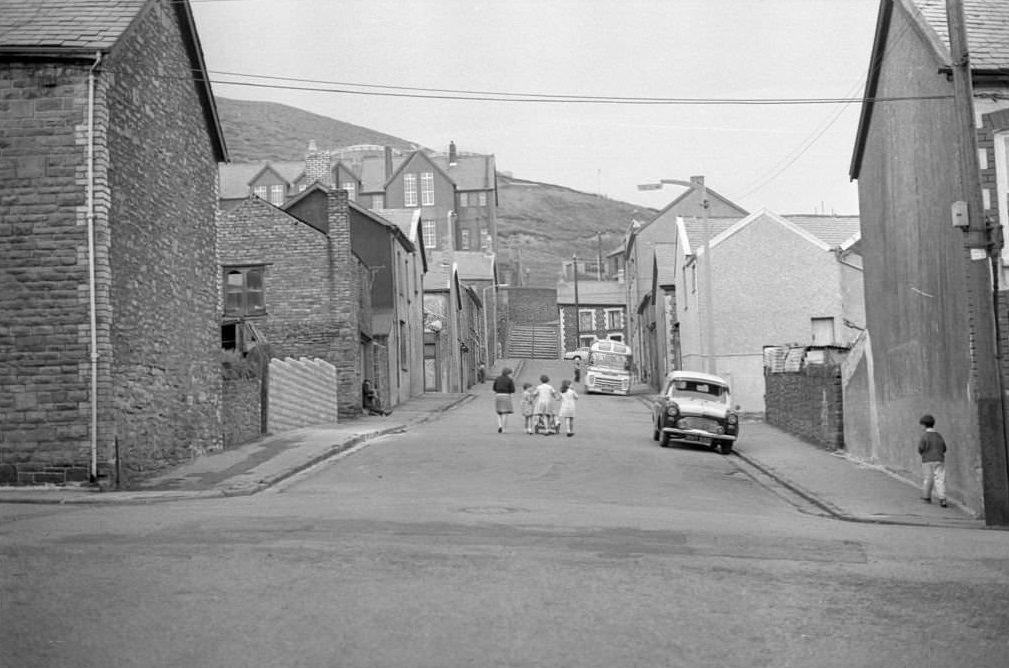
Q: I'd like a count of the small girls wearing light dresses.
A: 3